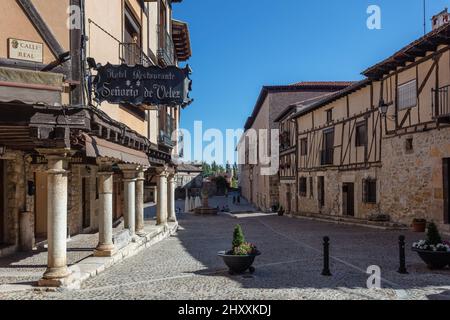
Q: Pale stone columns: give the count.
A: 6